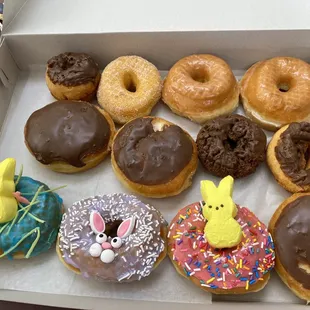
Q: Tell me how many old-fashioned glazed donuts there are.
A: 2